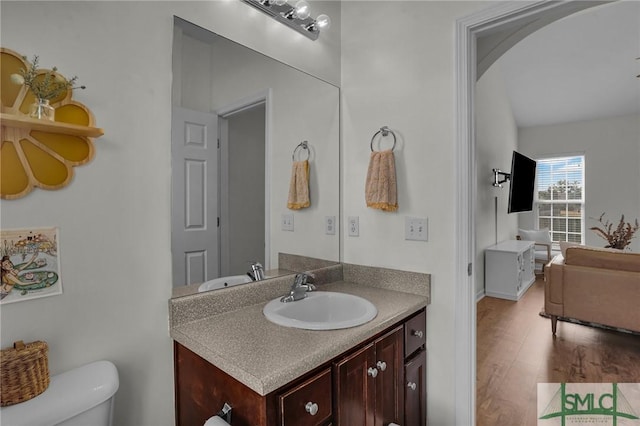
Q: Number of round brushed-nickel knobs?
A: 5